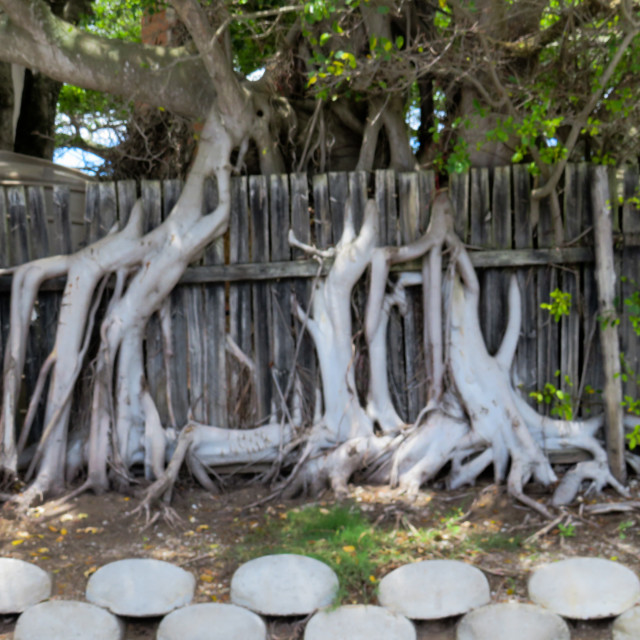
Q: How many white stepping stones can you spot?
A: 10